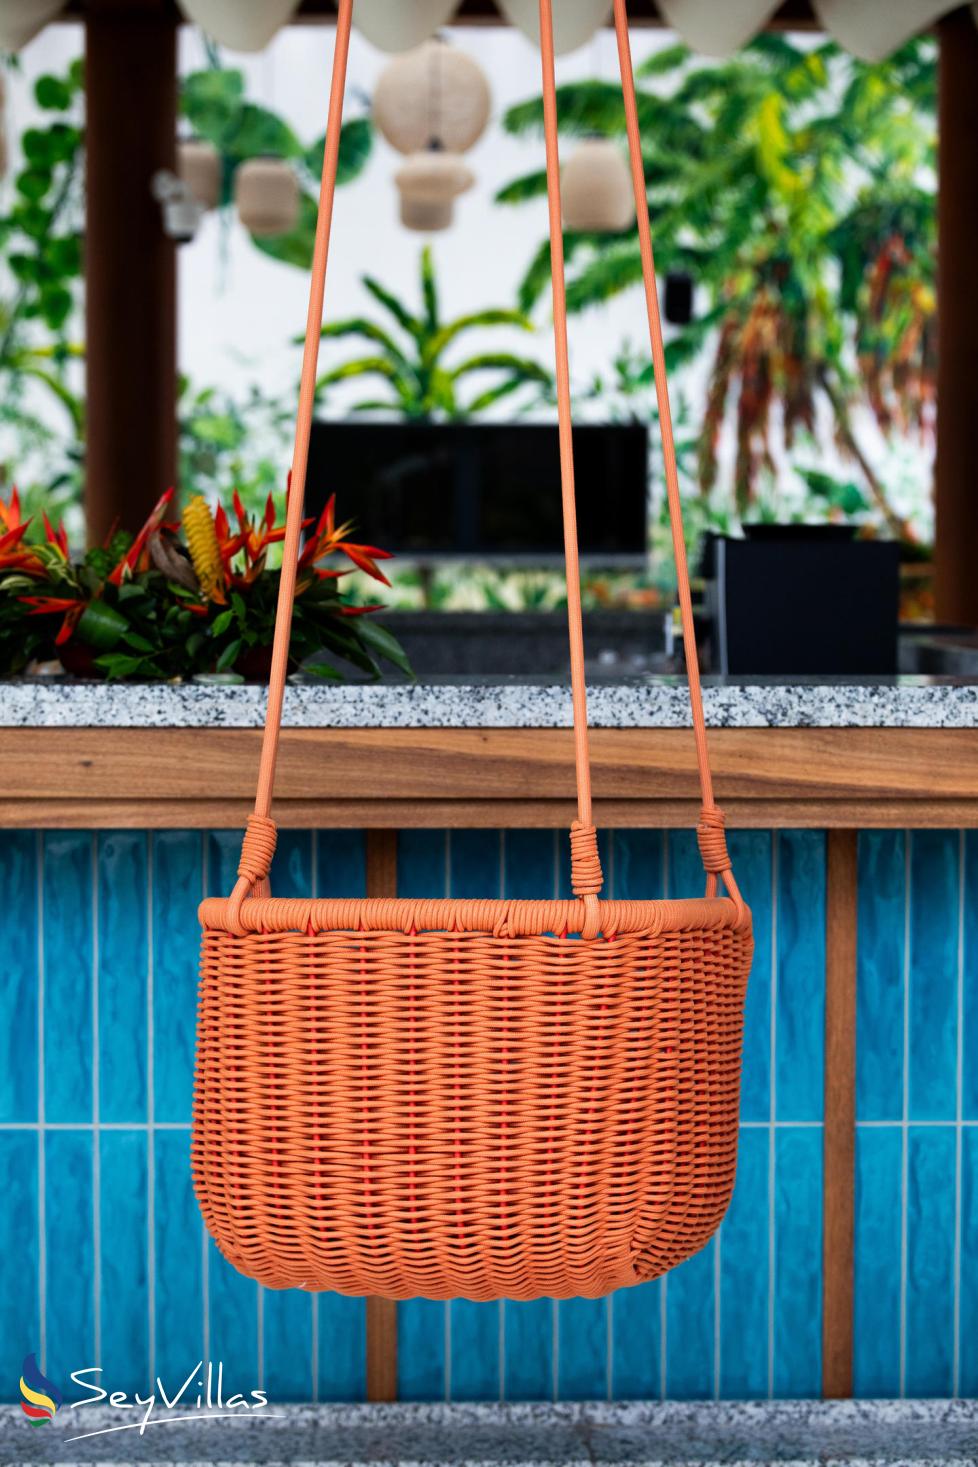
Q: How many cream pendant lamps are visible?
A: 5